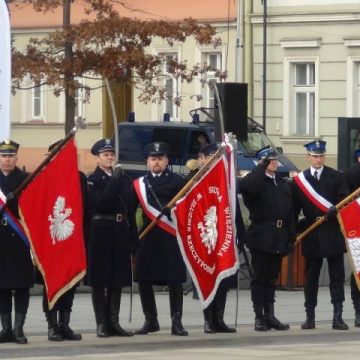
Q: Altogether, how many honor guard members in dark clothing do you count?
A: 8